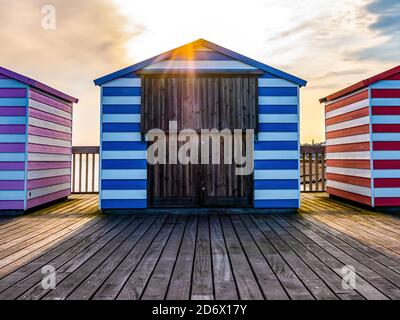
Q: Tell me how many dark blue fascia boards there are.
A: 2